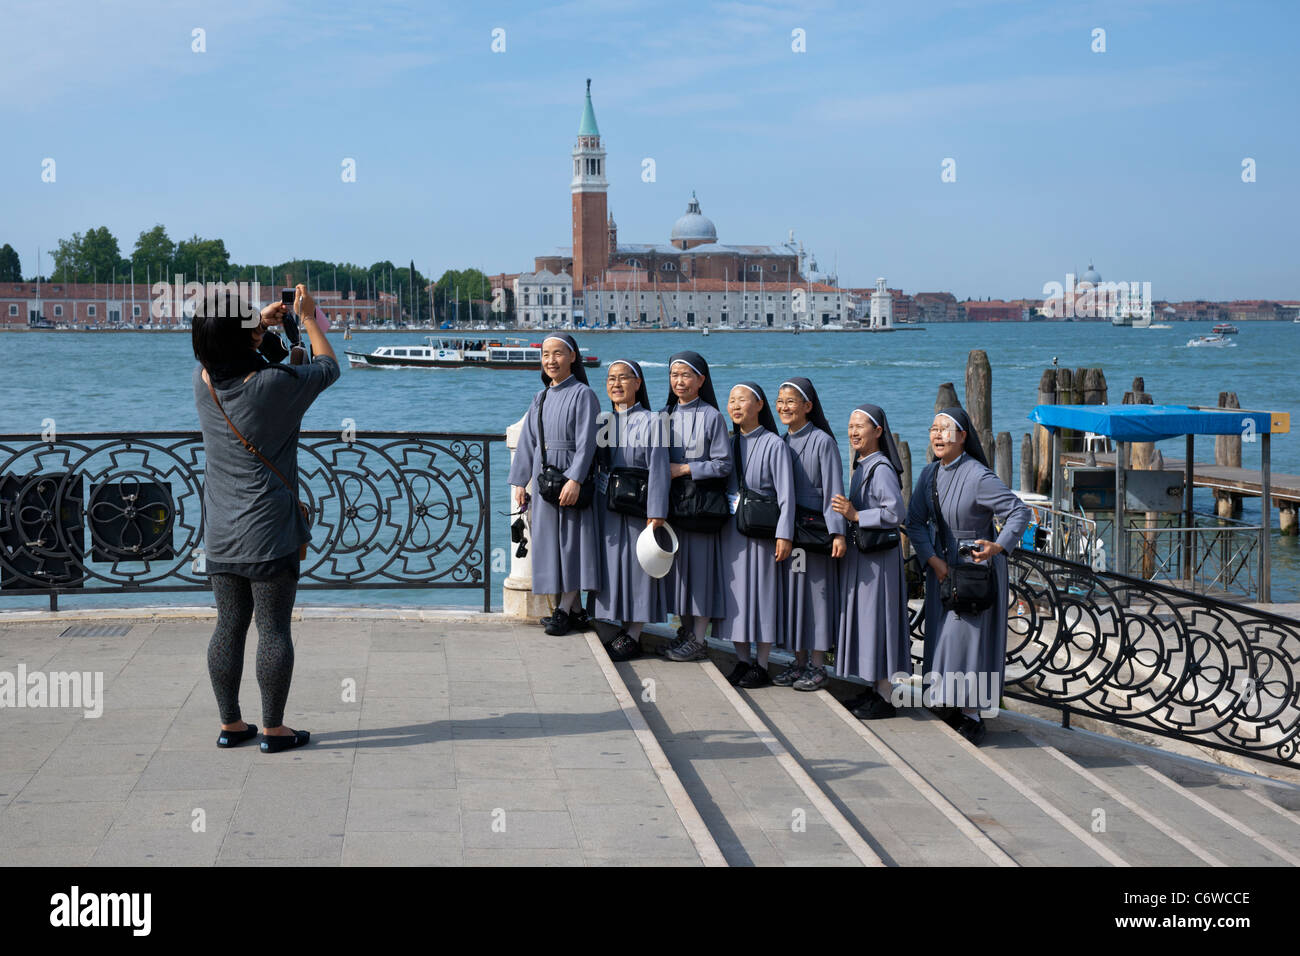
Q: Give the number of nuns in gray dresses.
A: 7